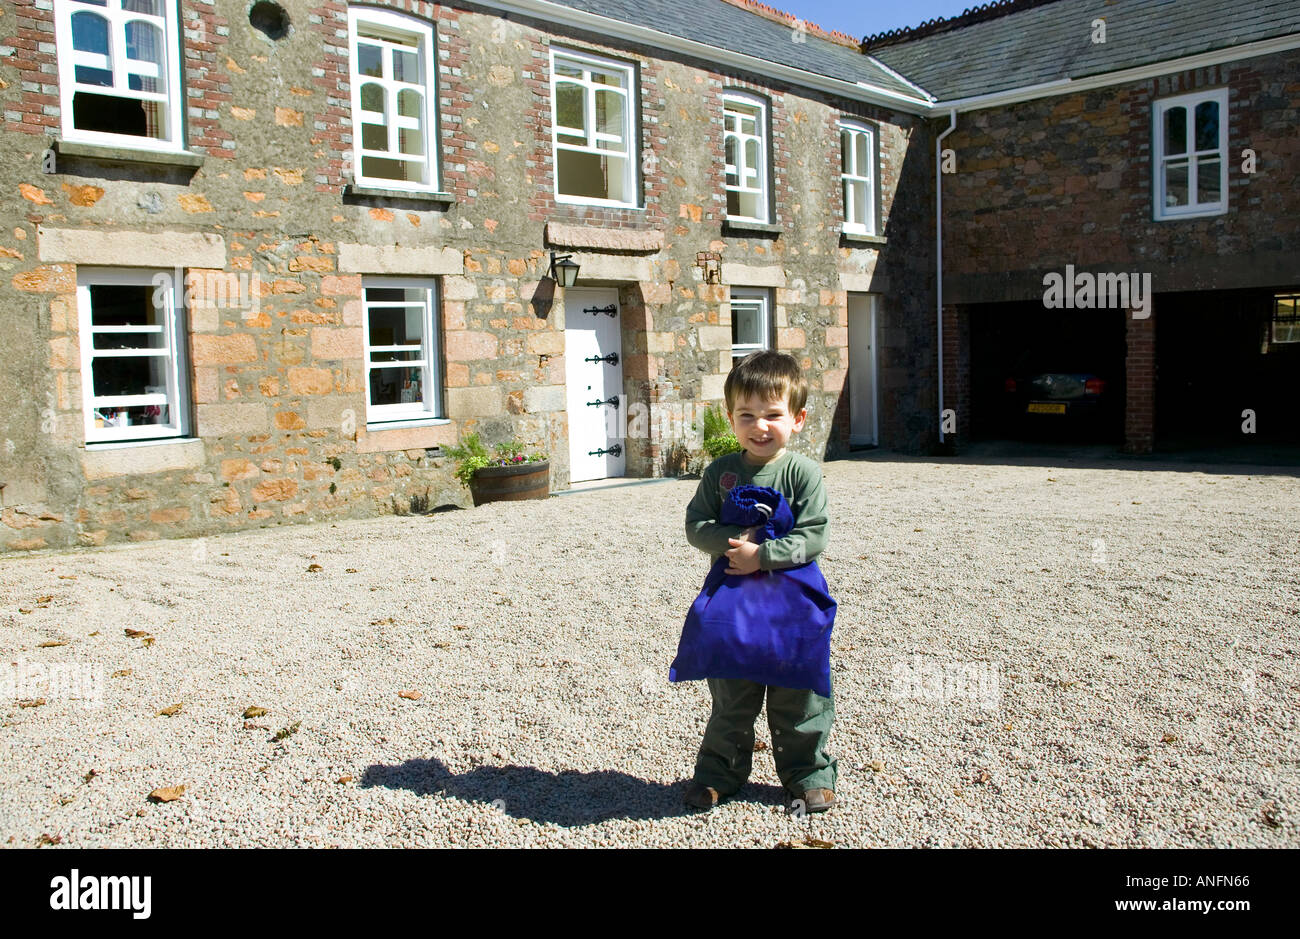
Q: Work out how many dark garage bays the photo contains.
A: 2